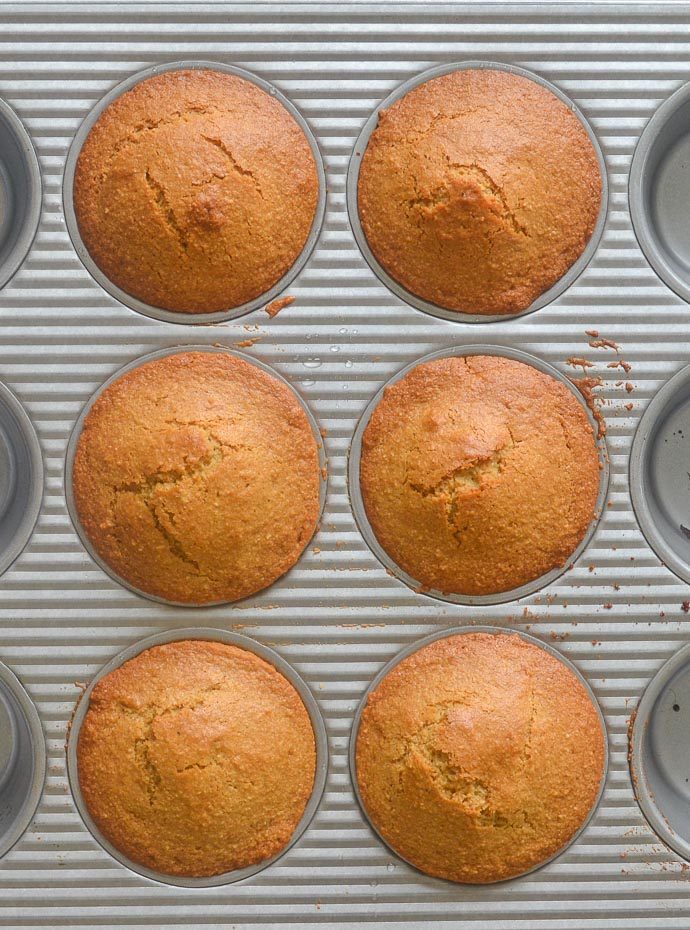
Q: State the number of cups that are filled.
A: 6